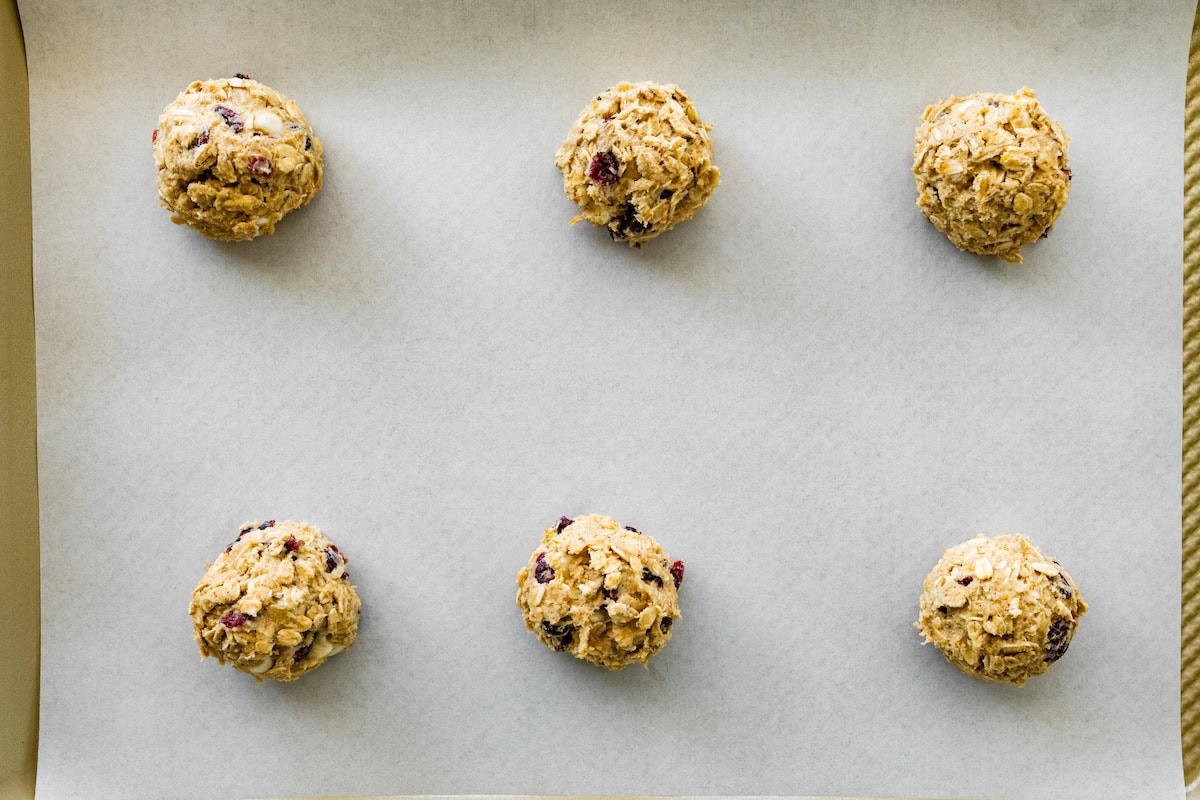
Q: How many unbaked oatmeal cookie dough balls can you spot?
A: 6